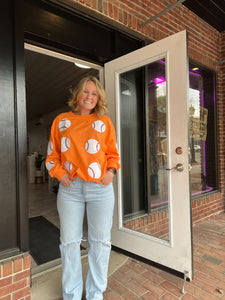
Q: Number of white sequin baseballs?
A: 8